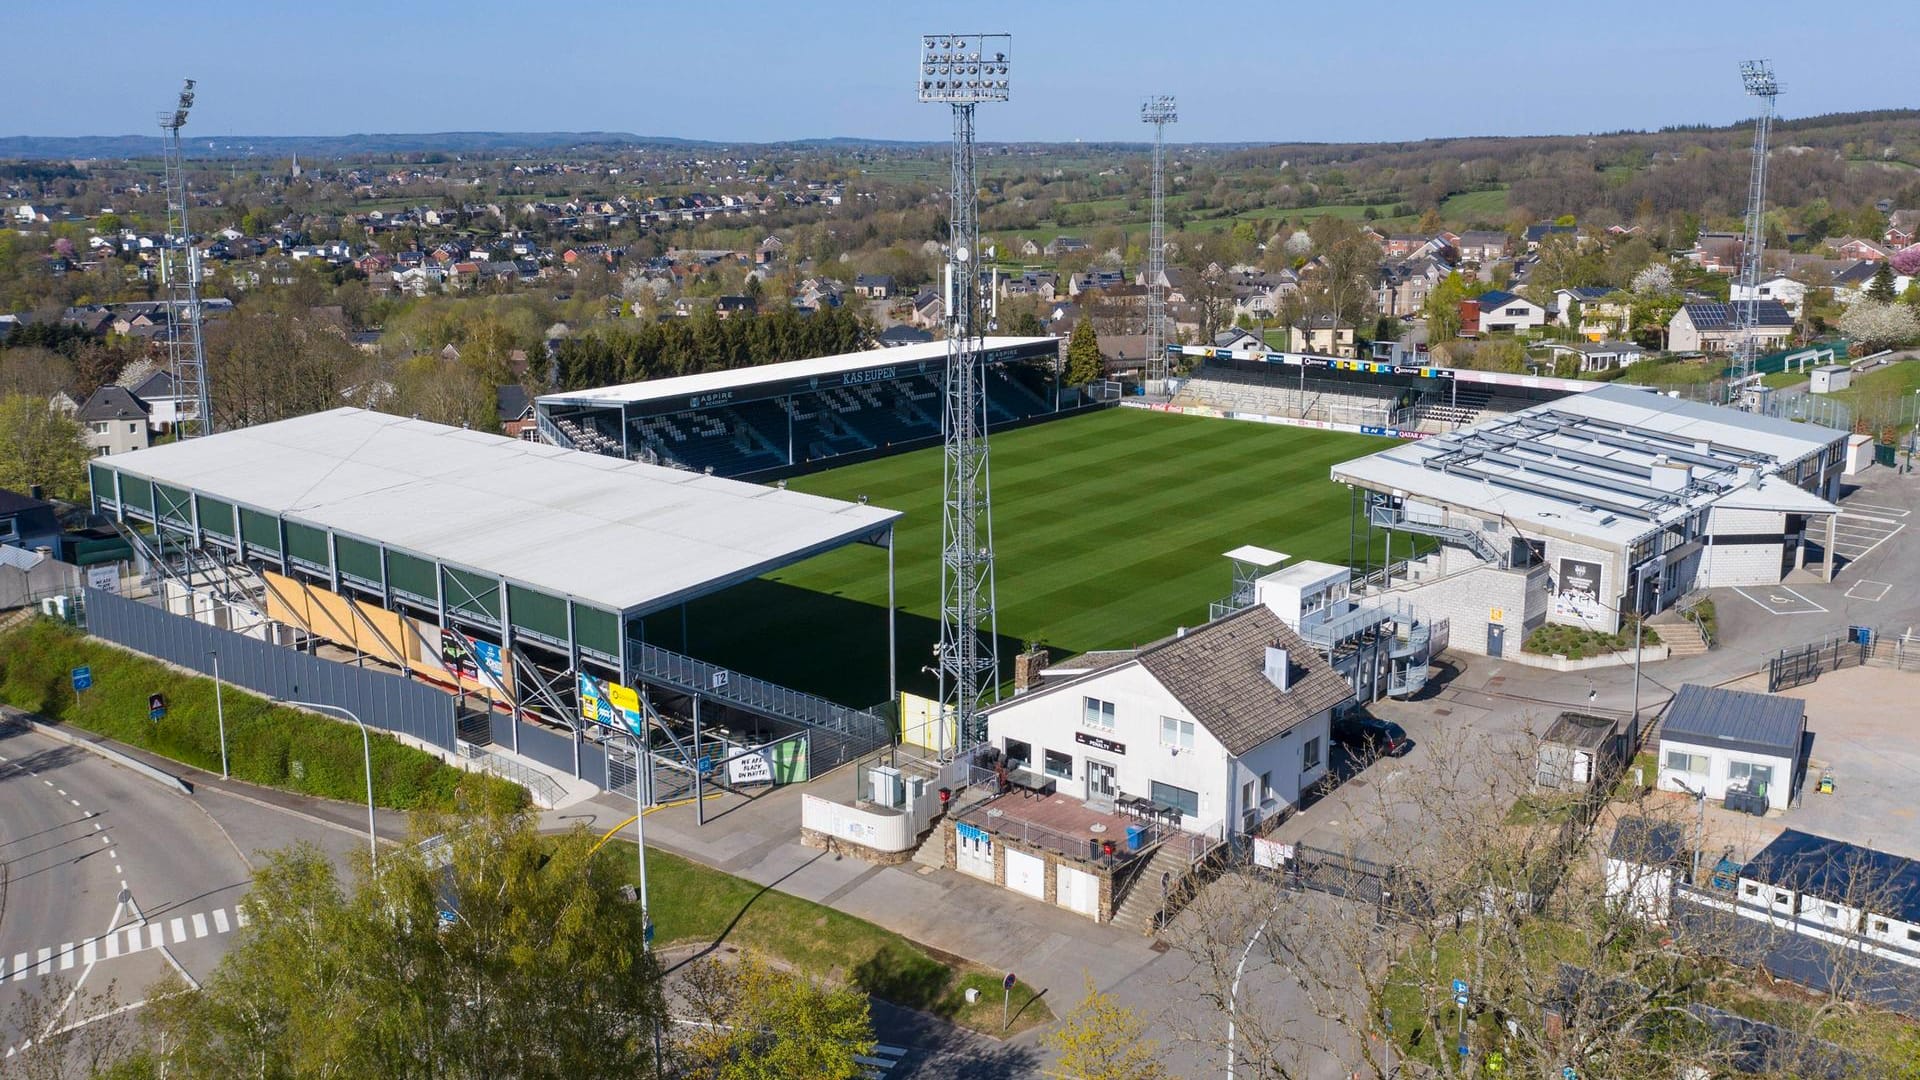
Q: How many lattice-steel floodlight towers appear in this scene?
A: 4